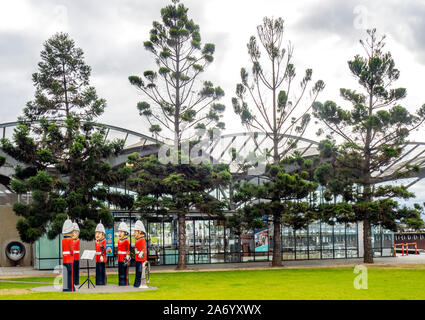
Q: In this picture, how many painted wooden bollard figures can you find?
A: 5